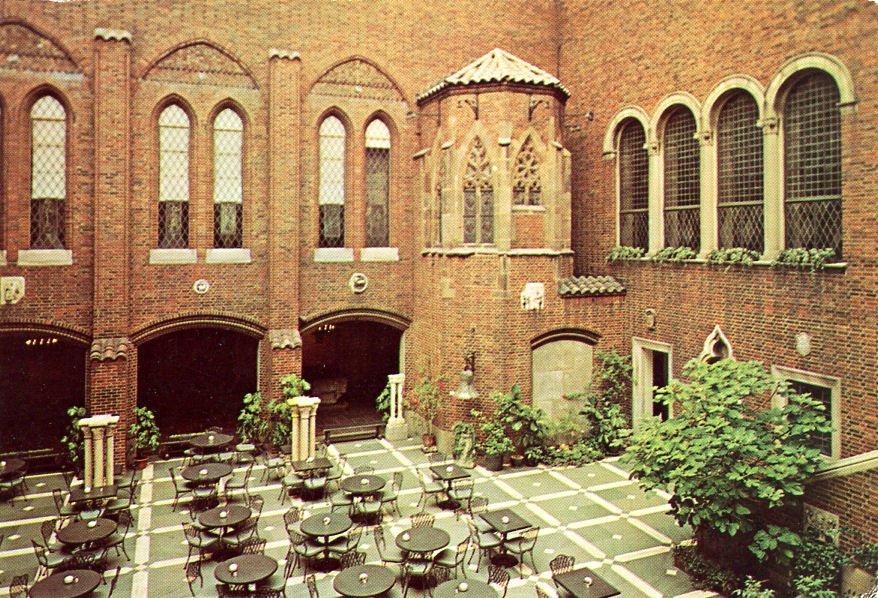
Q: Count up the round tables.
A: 12